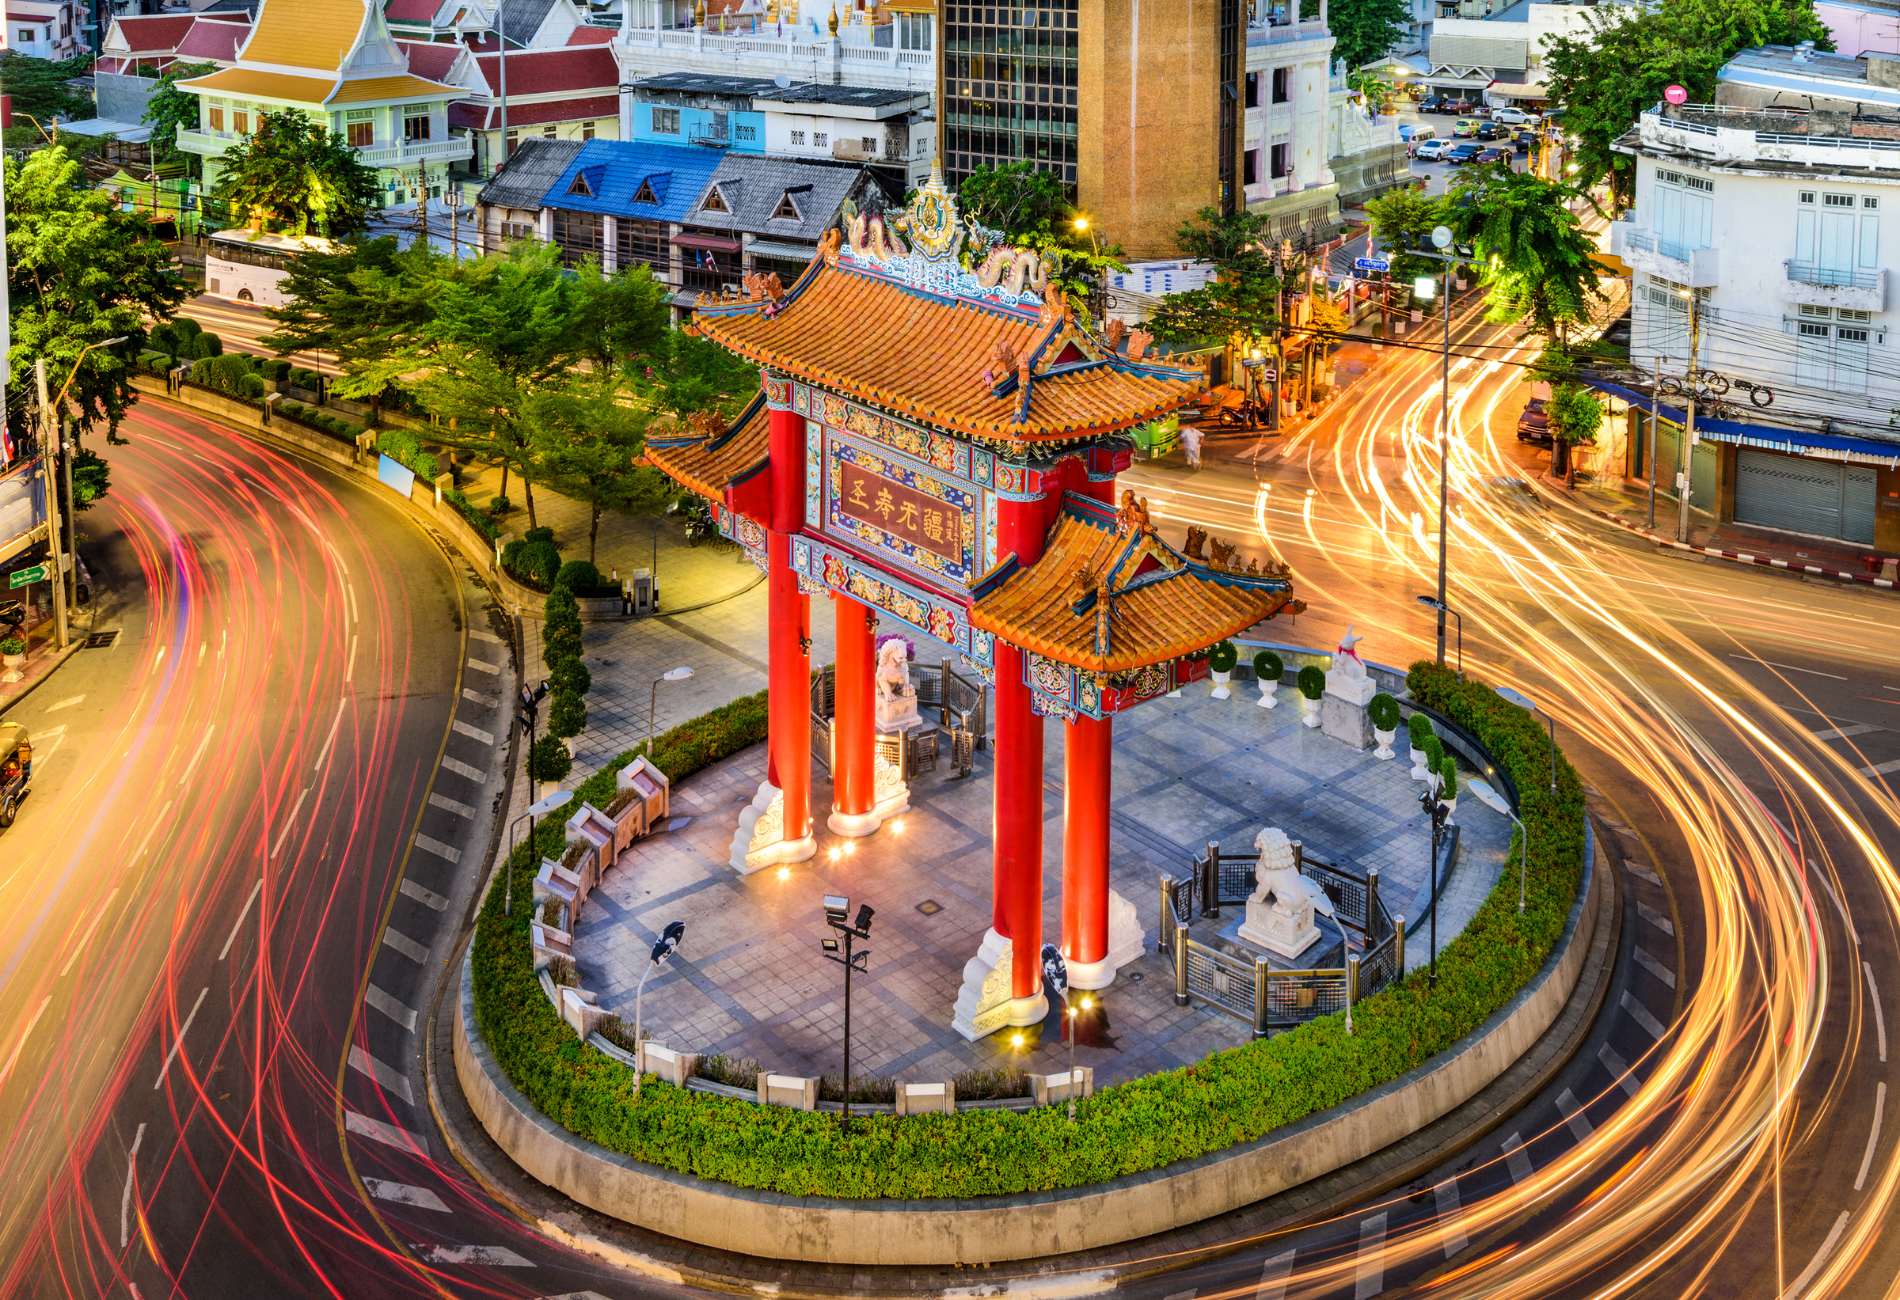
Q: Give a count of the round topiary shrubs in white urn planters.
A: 7